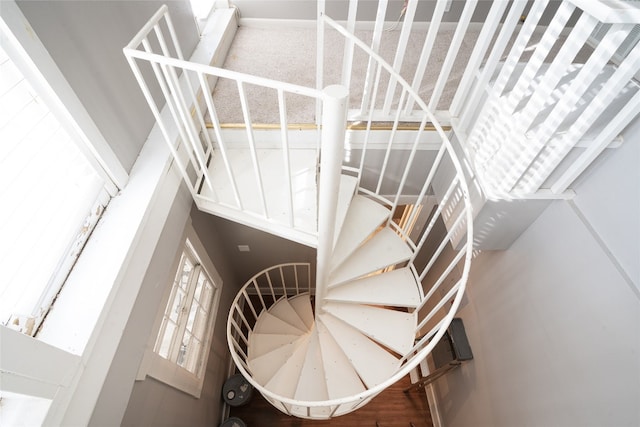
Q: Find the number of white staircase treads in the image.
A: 14